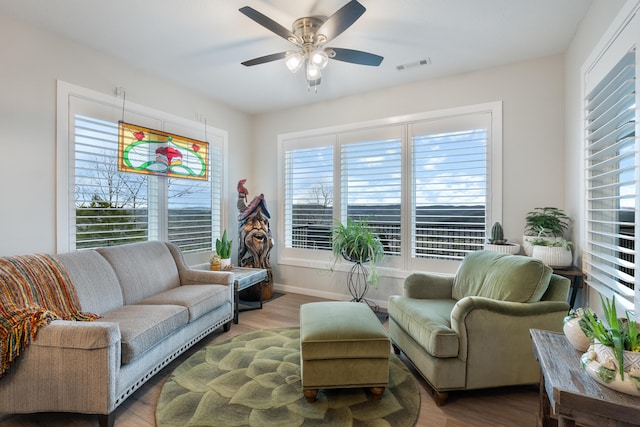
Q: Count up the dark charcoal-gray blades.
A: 5